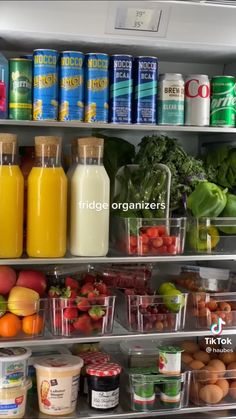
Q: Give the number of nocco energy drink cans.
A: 5